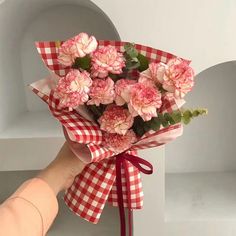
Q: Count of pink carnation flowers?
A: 10